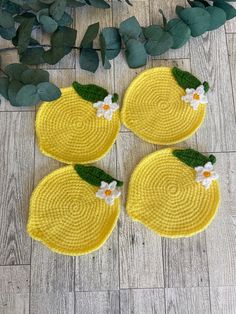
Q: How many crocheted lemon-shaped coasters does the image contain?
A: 4